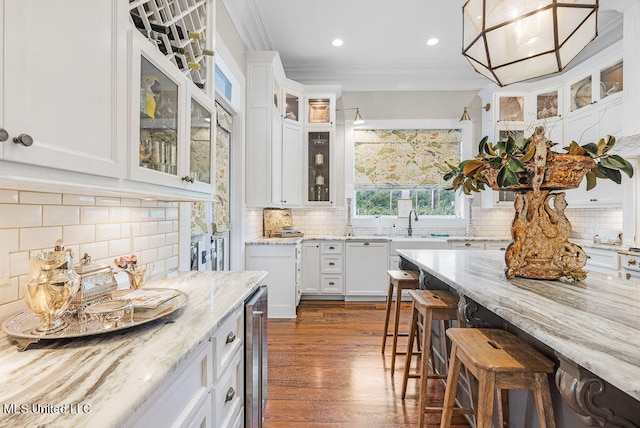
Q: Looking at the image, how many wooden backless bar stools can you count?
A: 3